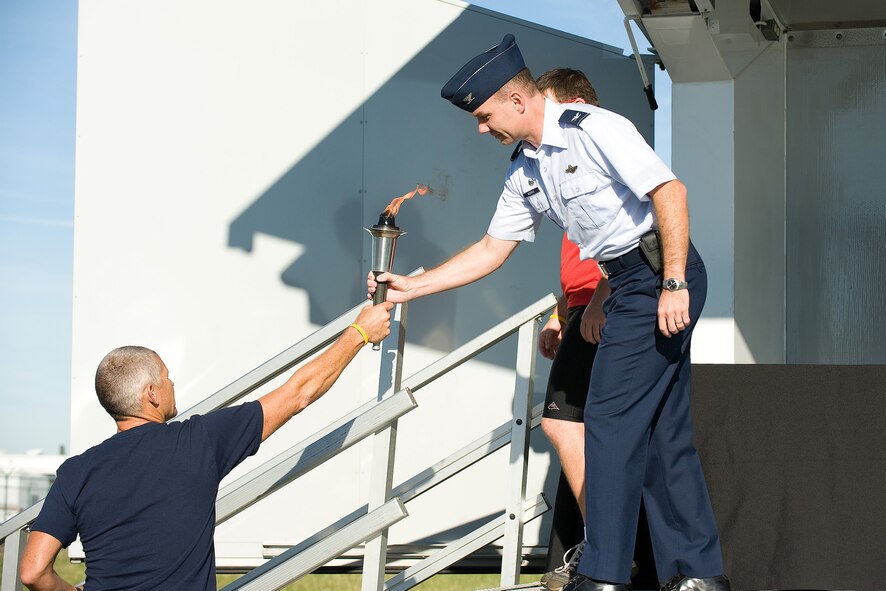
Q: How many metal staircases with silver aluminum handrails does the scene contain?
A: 1